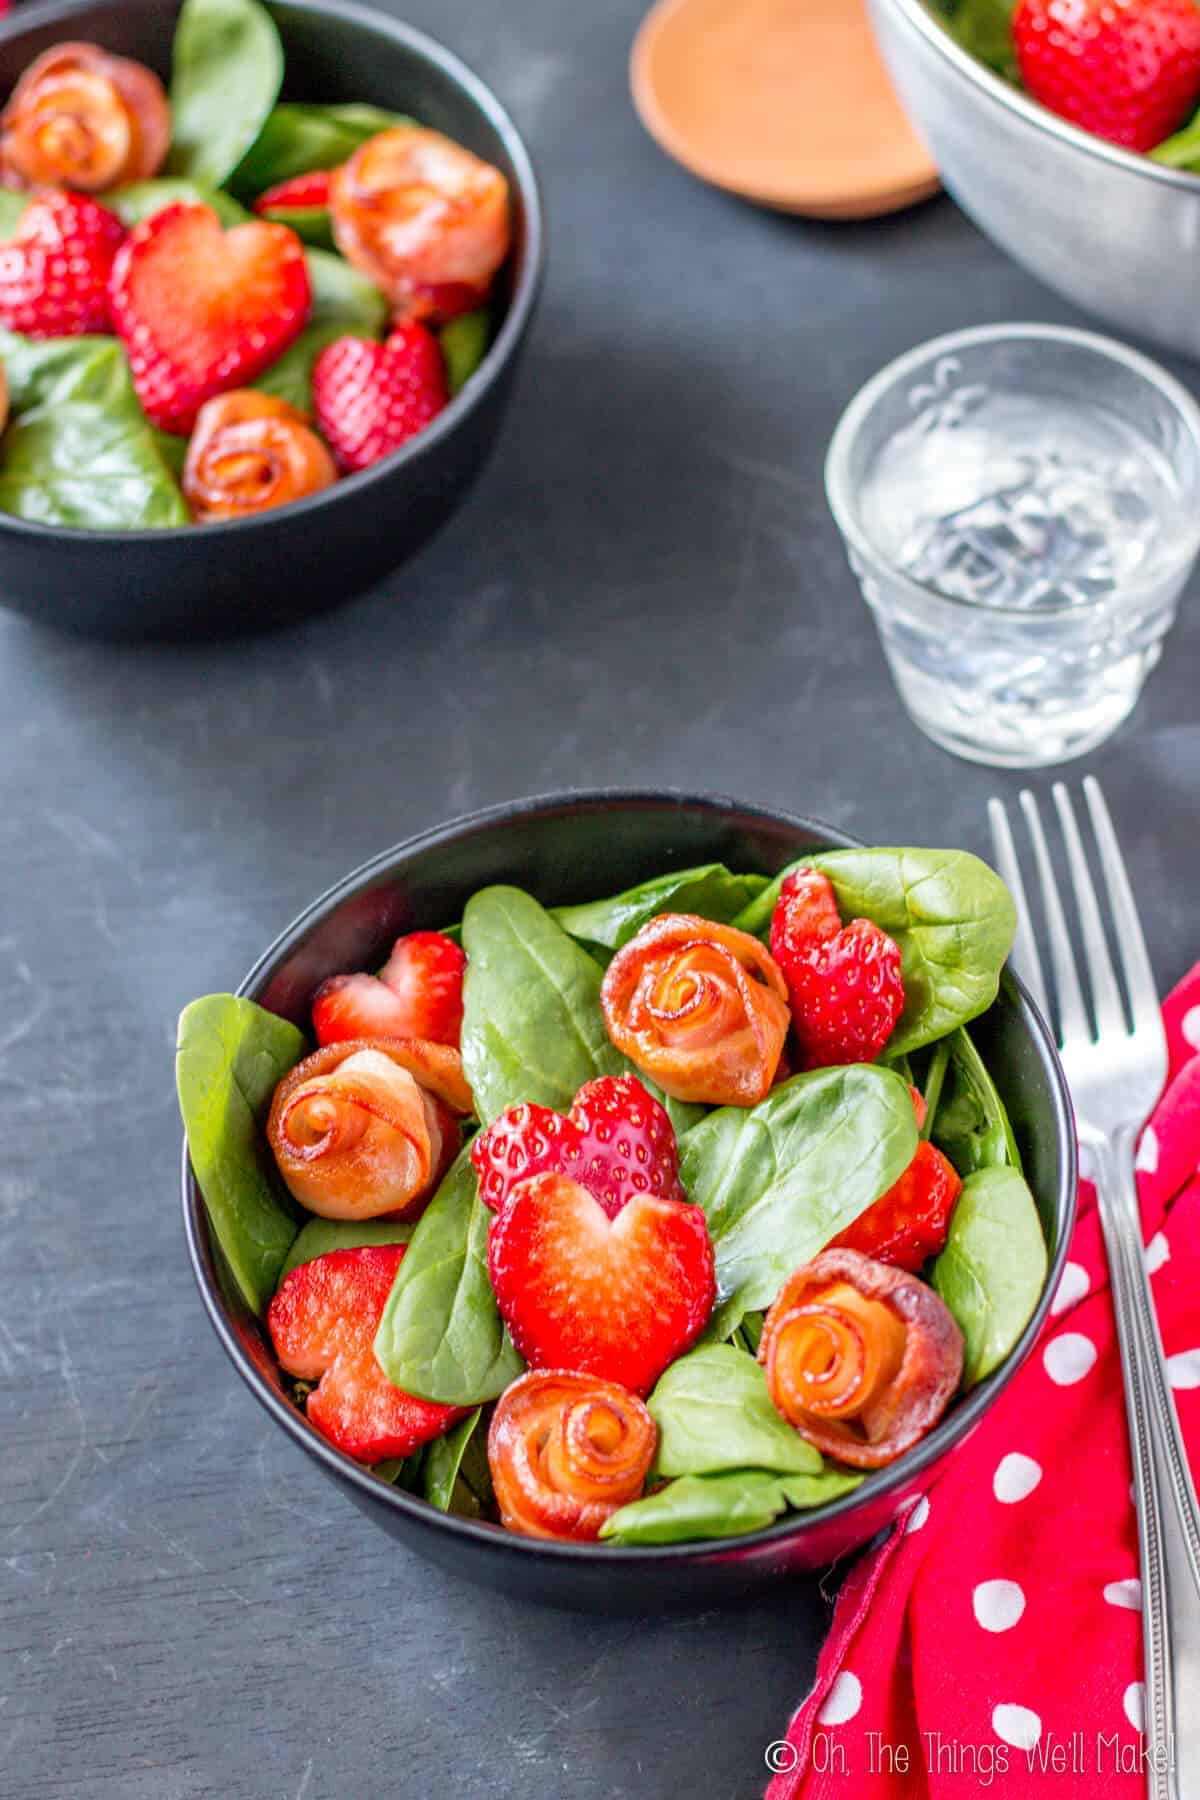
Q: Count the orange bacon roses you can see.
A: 7